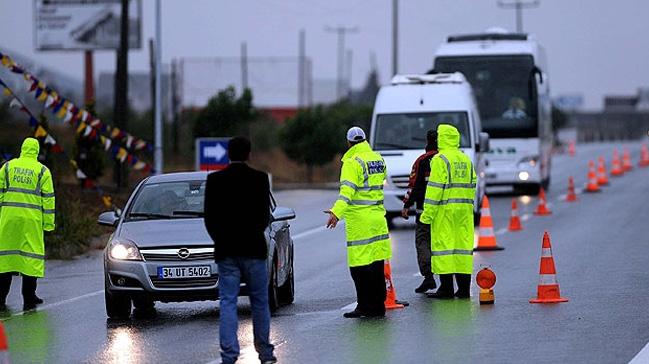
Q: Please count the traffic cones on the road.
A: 13